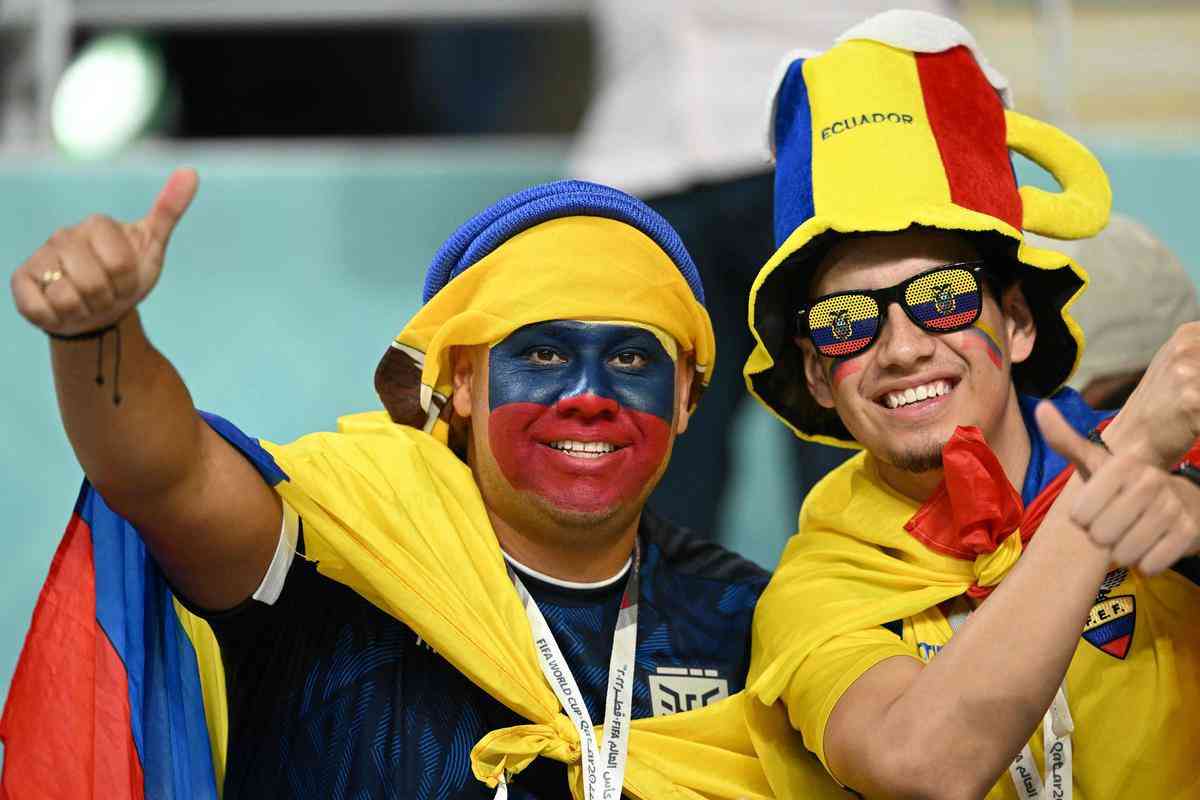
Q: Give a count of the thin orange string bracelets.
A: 0